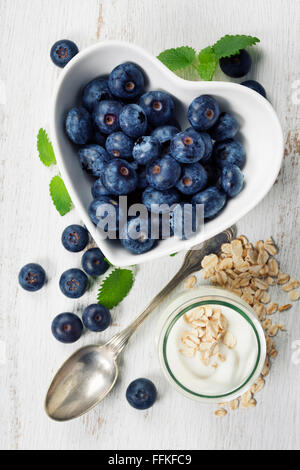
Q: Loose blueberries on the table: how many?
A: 10